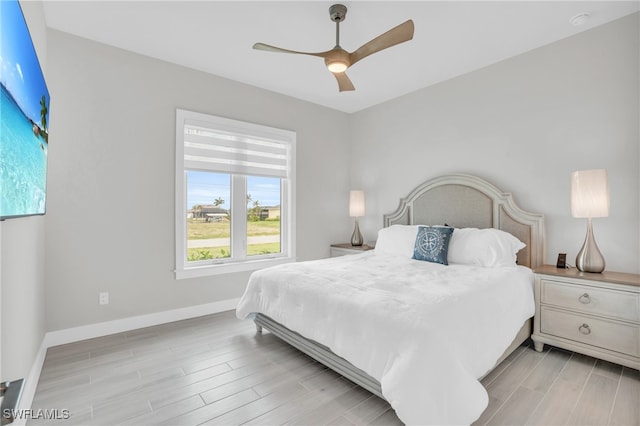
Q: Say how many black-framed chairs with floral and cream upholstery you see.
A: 0